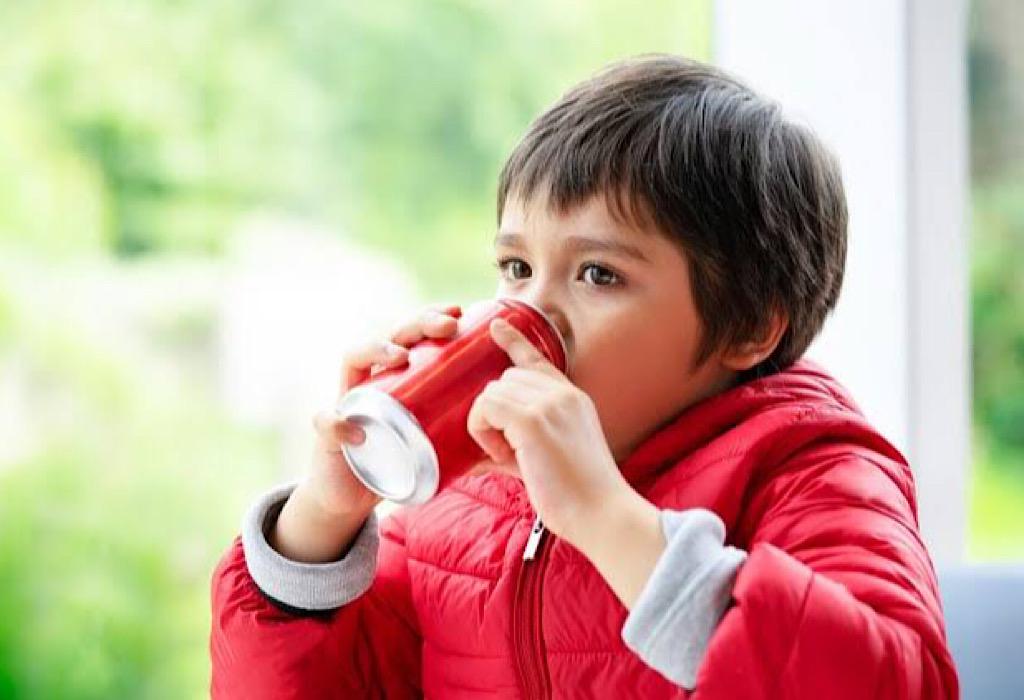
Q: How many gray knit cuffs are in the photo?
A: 2